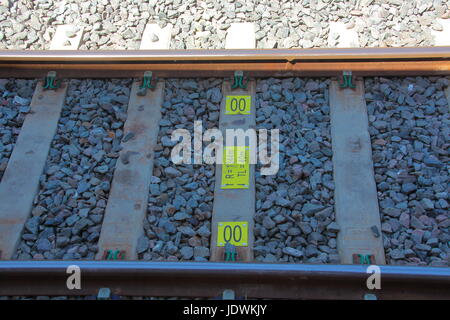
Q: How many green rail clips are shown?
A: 7